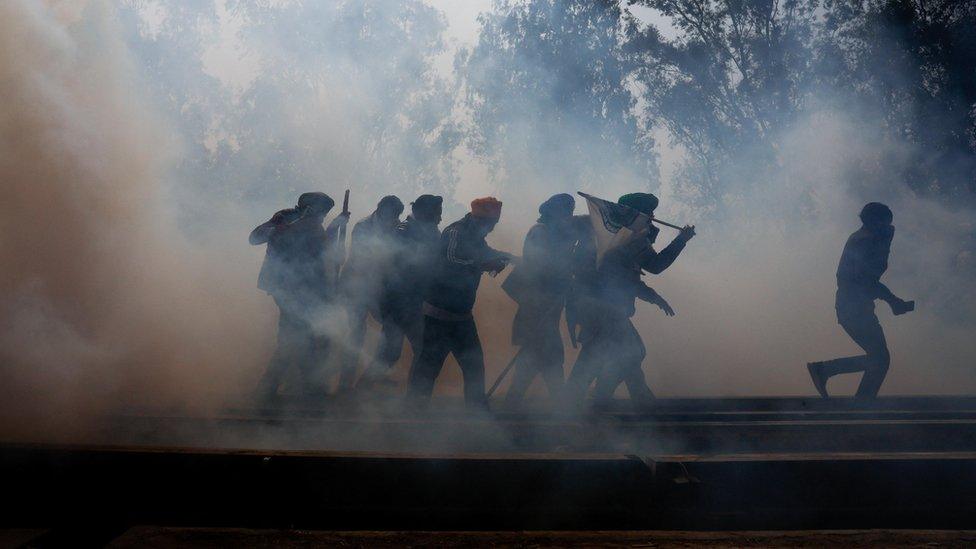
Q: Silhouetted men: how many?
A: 7